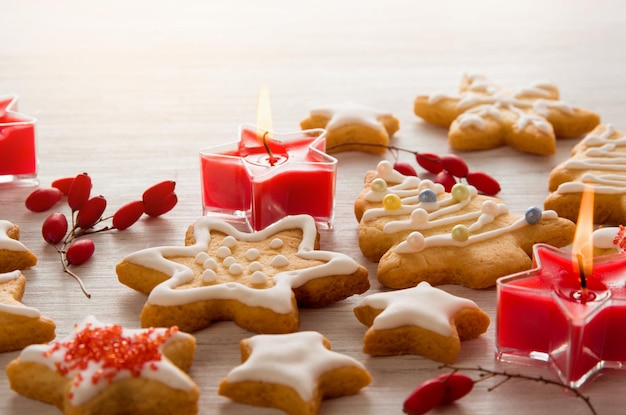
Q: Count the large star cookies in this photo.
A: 2